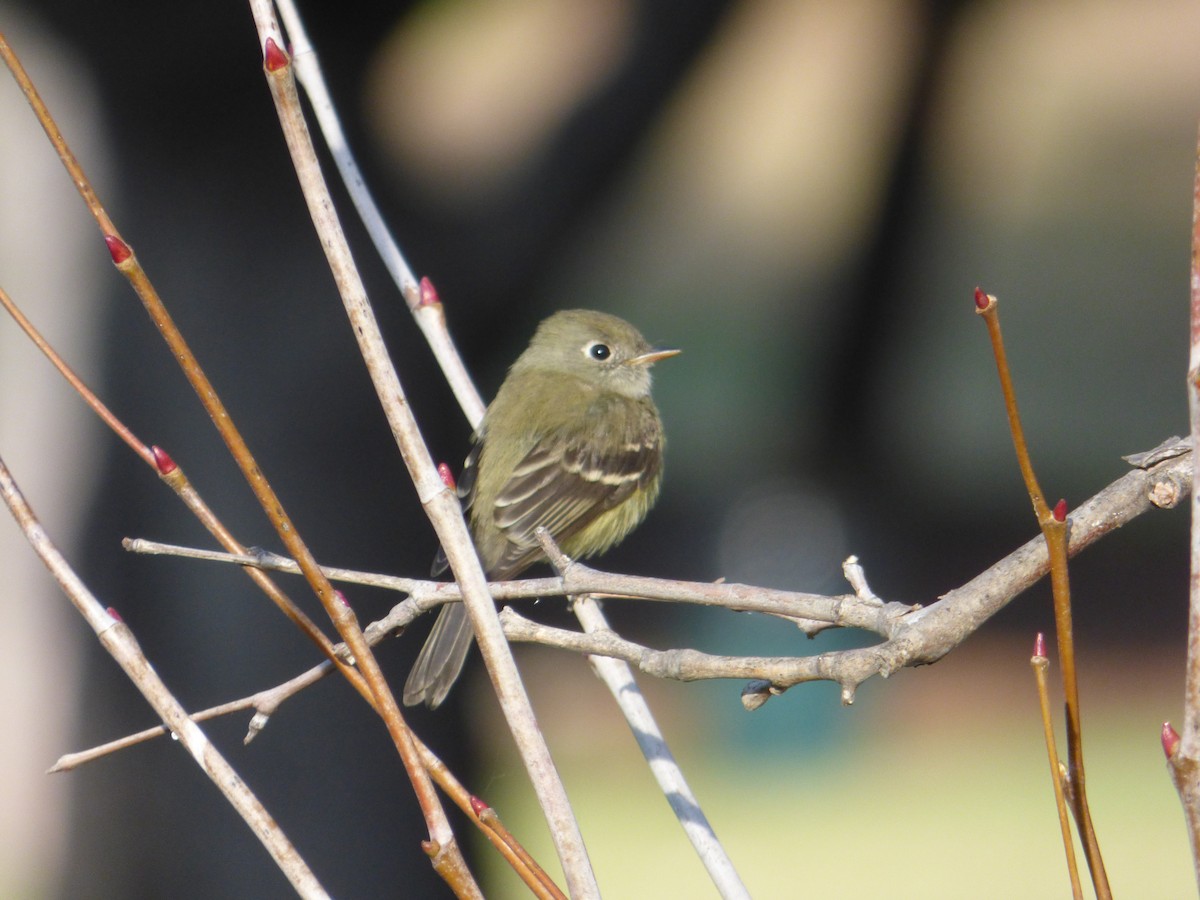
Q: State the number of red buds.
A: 12